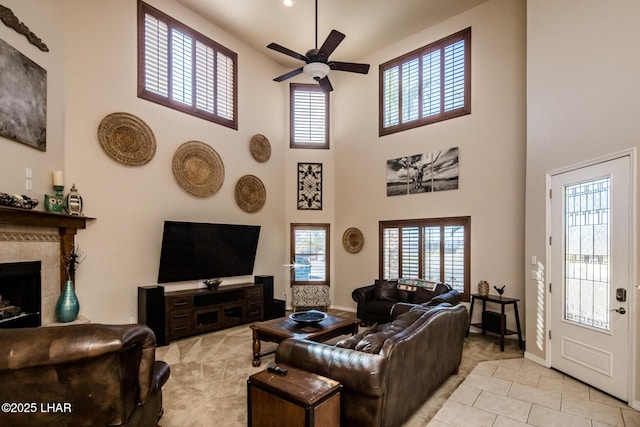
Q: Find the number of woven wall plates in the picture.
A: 5